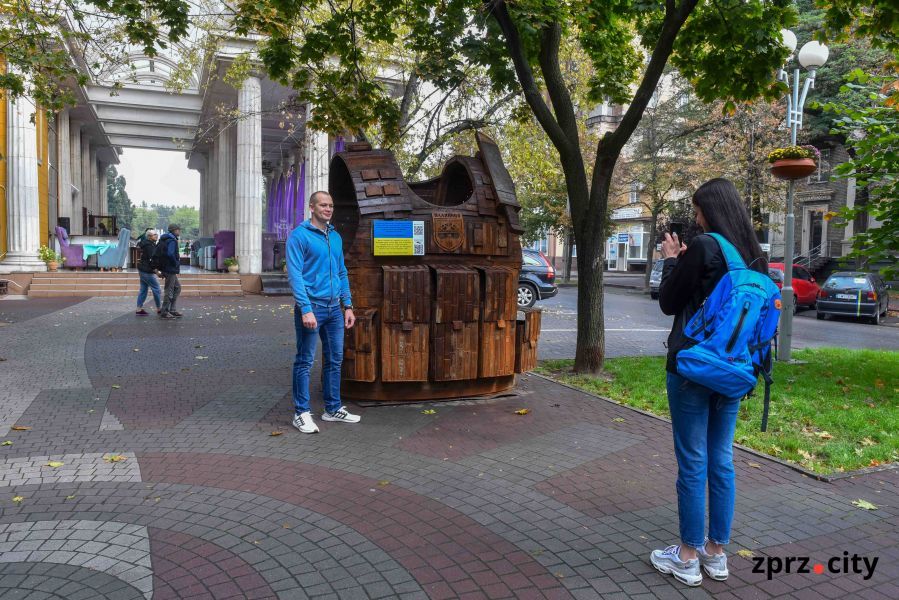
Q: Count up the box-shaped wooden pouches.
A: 5